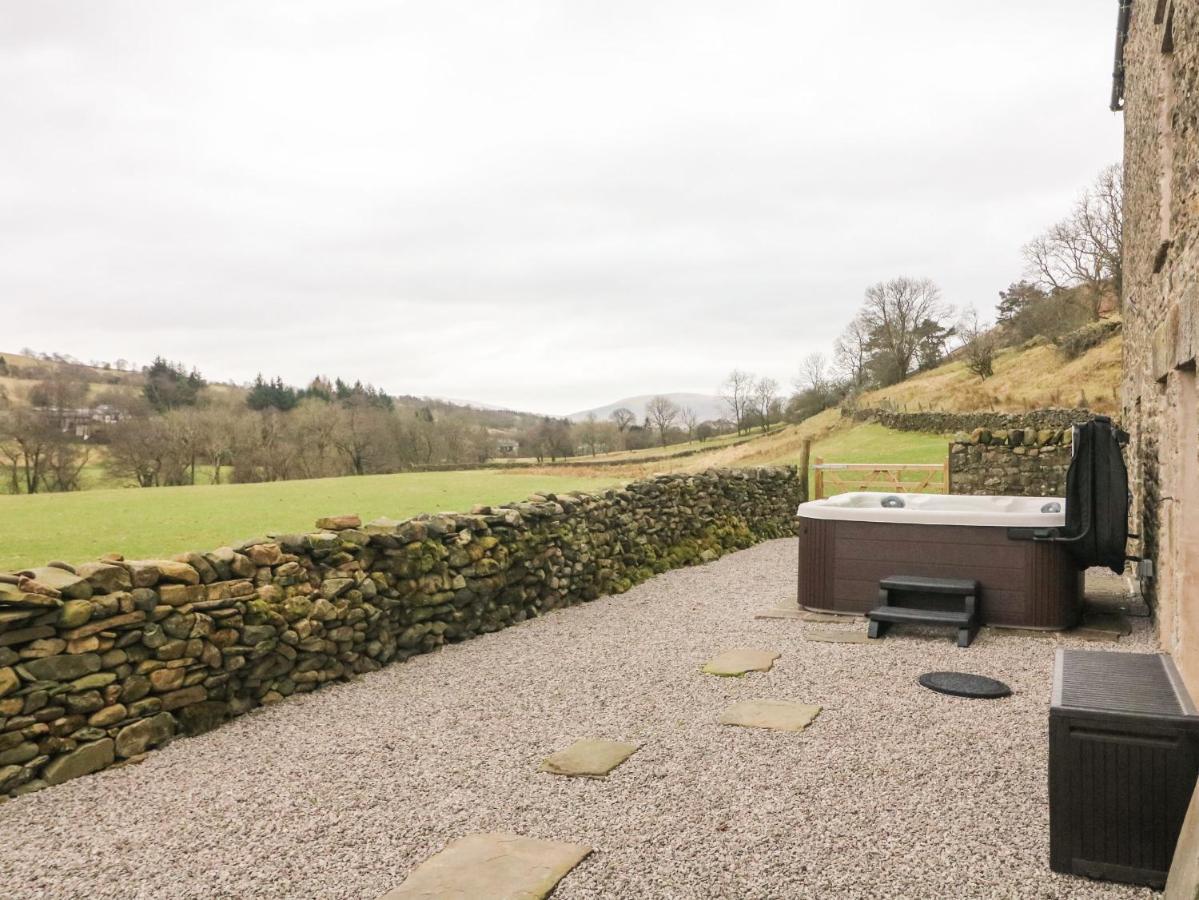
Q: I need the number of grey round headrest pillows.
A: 2